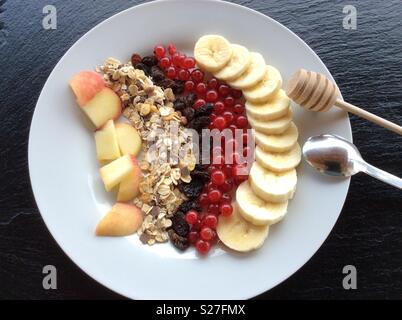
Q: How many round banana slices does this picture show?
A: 11